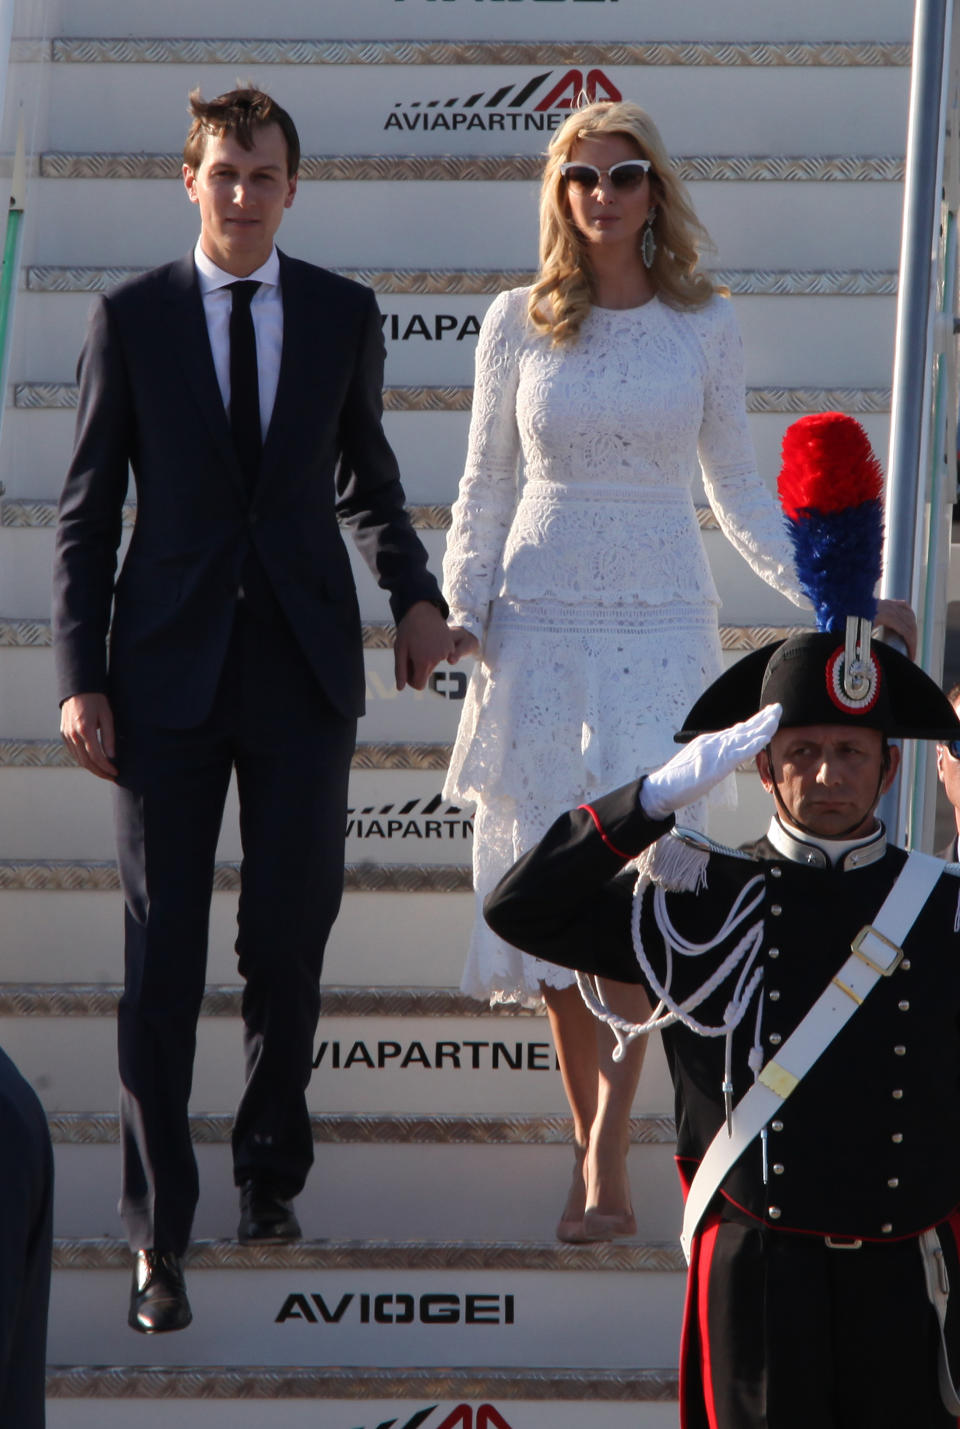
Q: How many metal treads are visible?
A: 12